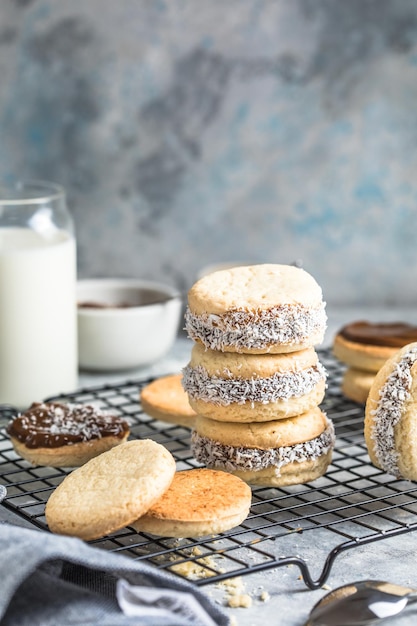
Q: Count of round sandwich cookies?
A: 4